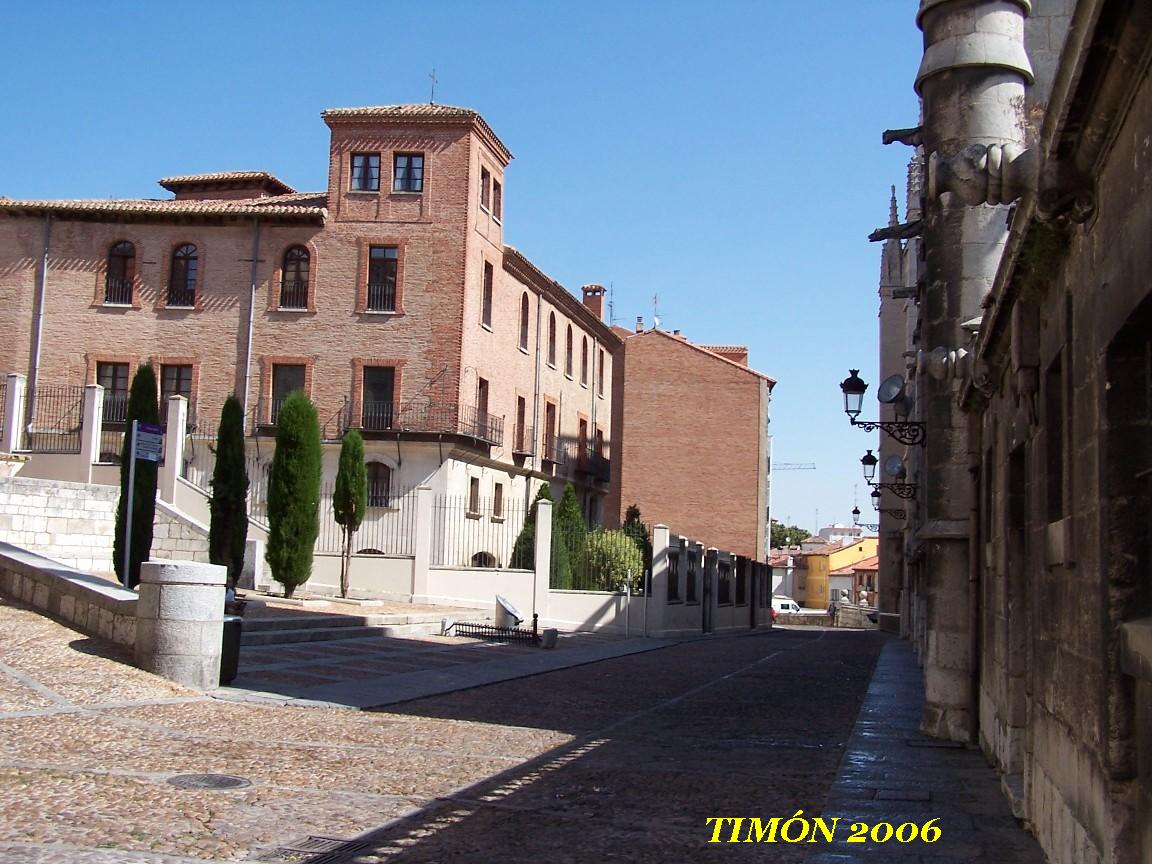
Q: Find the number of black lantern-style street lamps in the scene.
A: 4